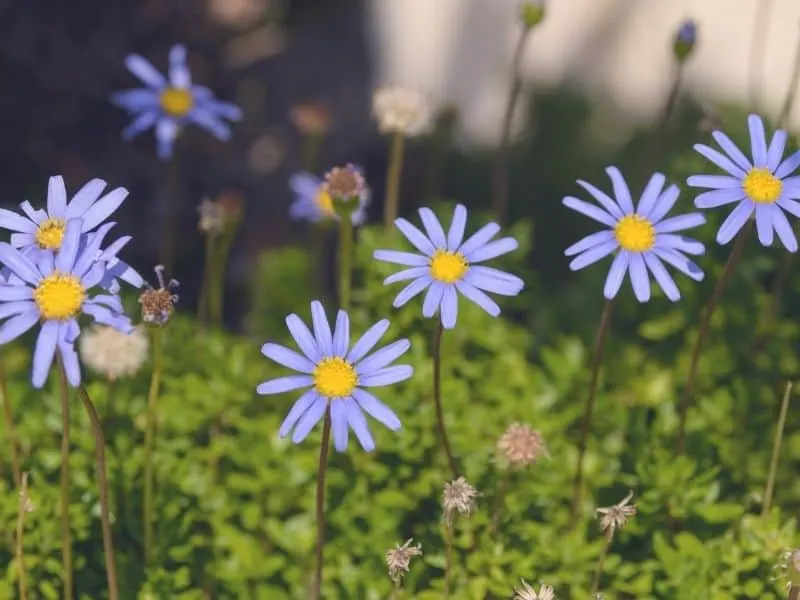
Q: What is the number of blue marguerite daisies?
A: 8